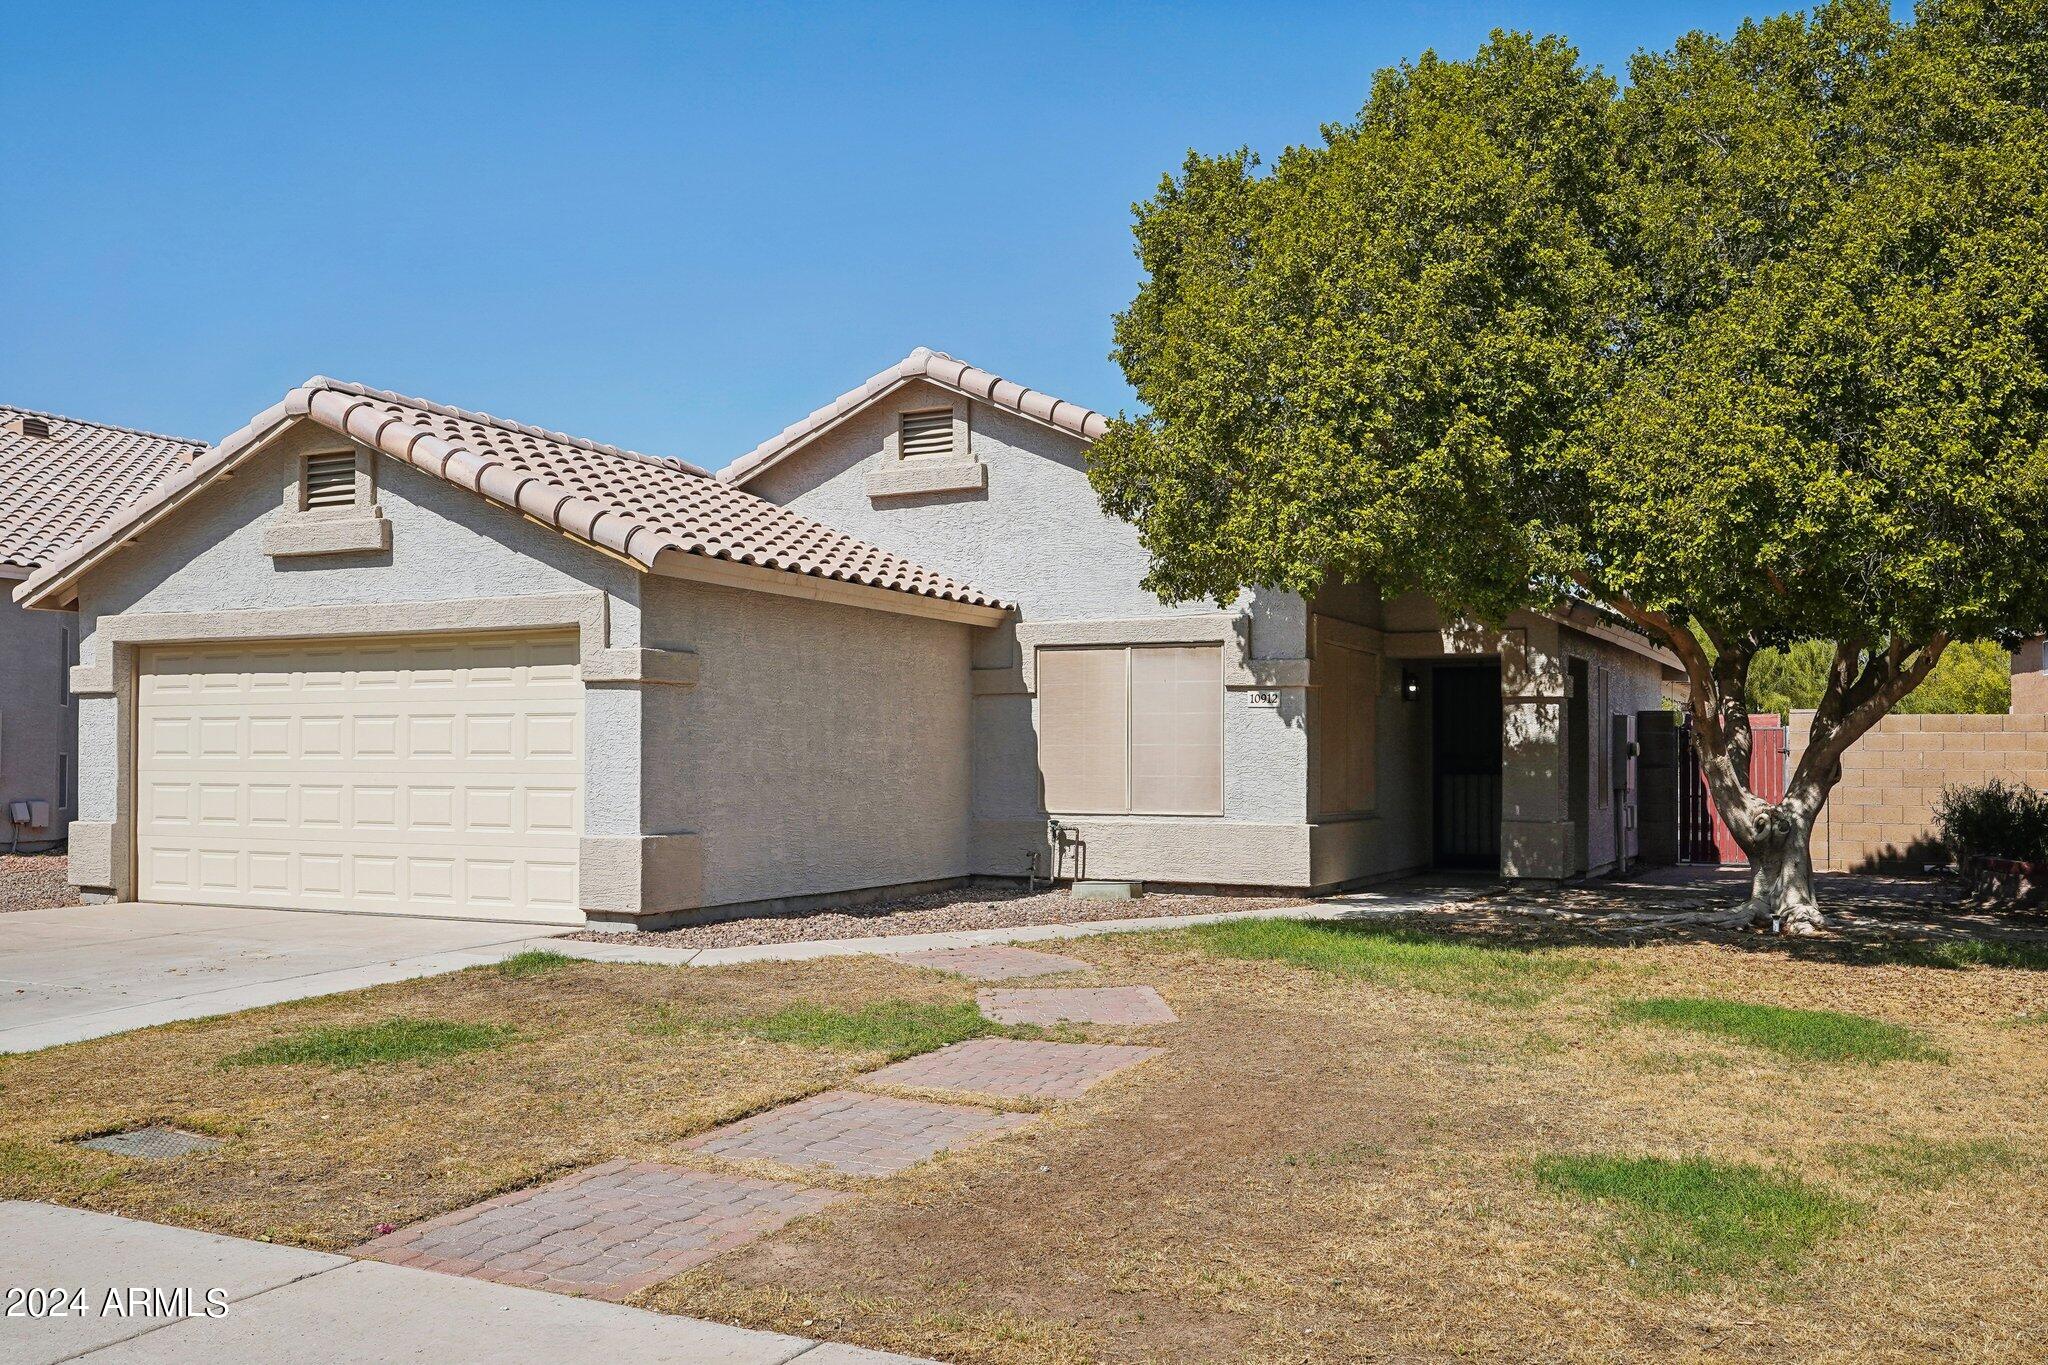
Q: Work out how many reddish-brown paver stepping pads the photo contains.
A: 5